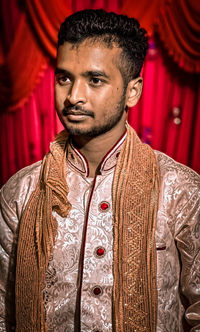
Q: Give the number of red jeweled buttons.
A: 3